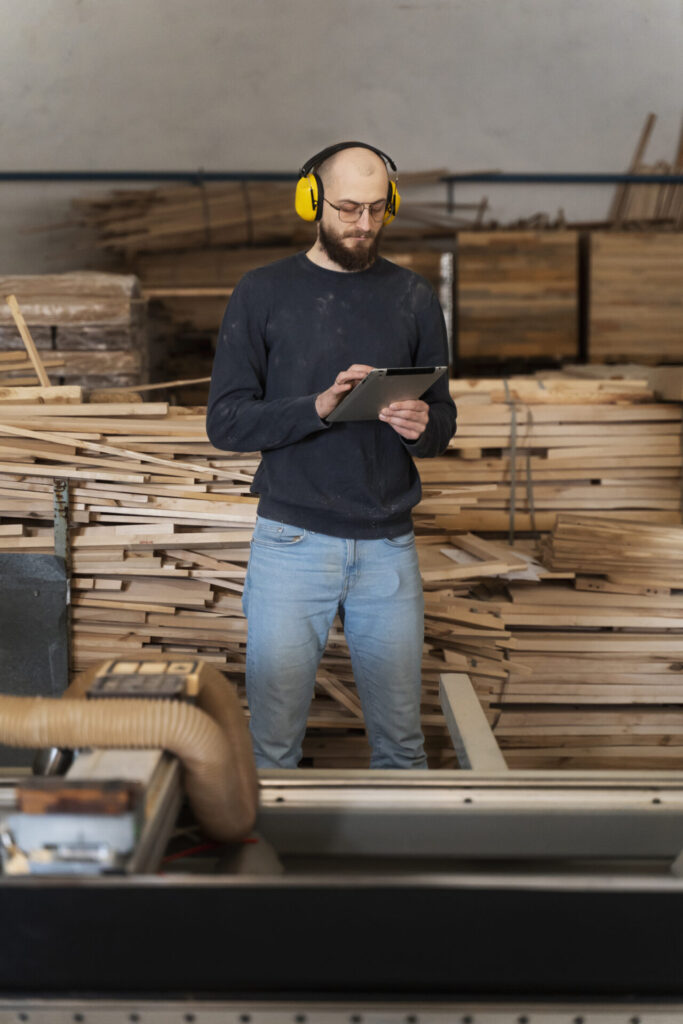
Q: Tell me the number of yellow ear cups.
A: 2